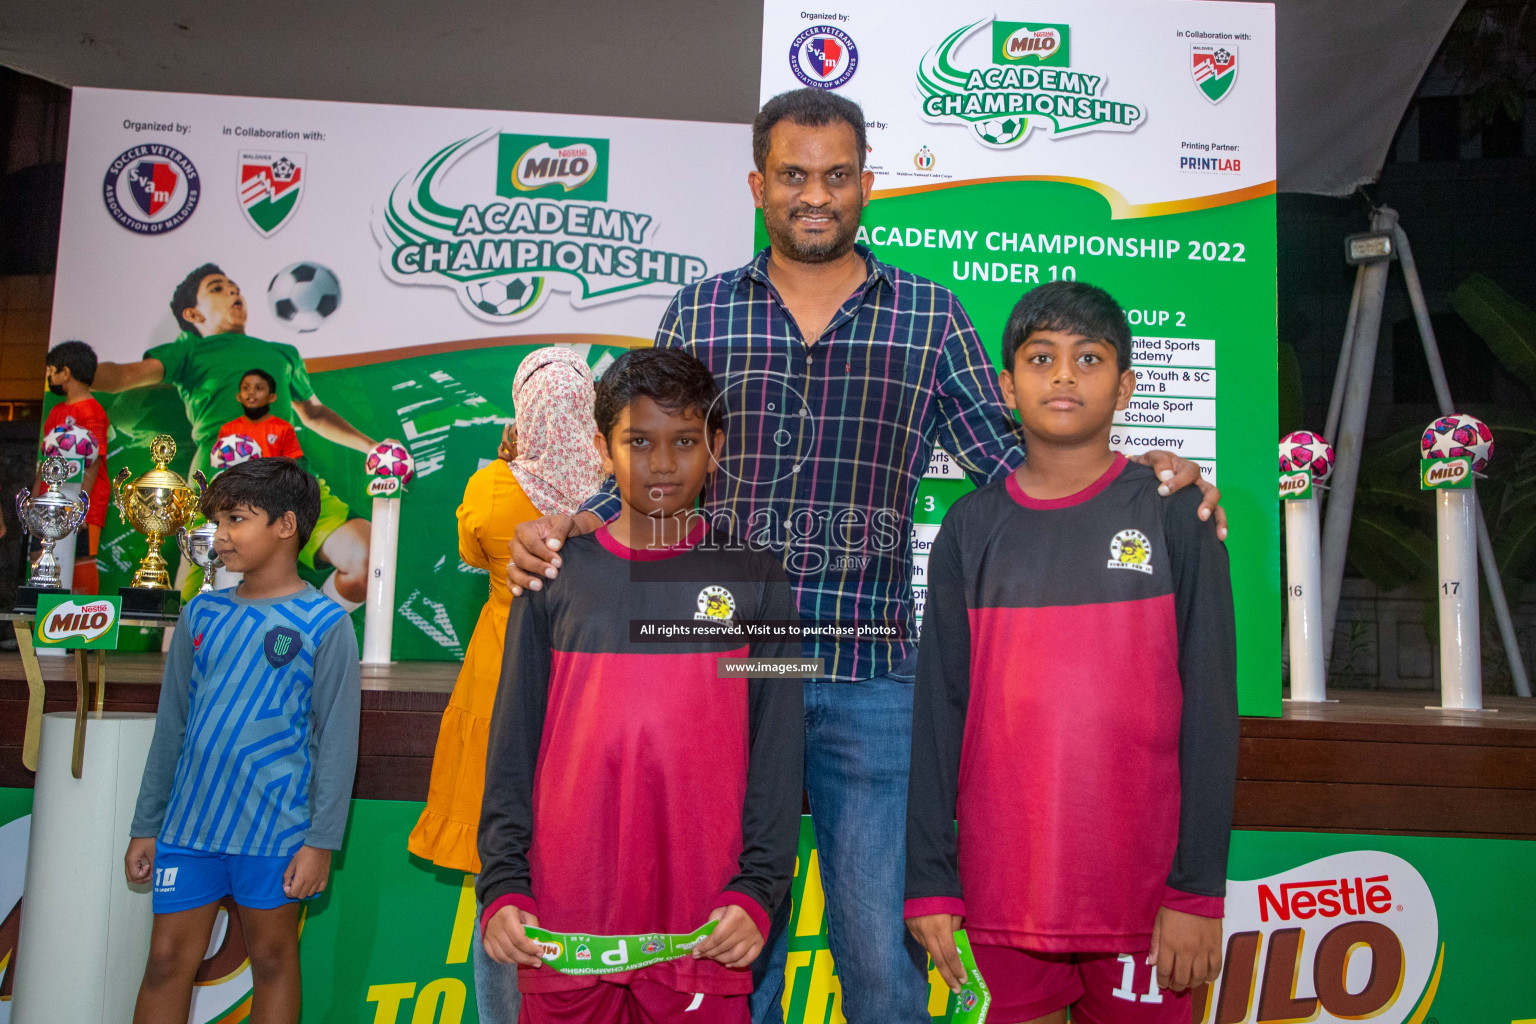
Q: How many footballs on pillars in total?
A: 5